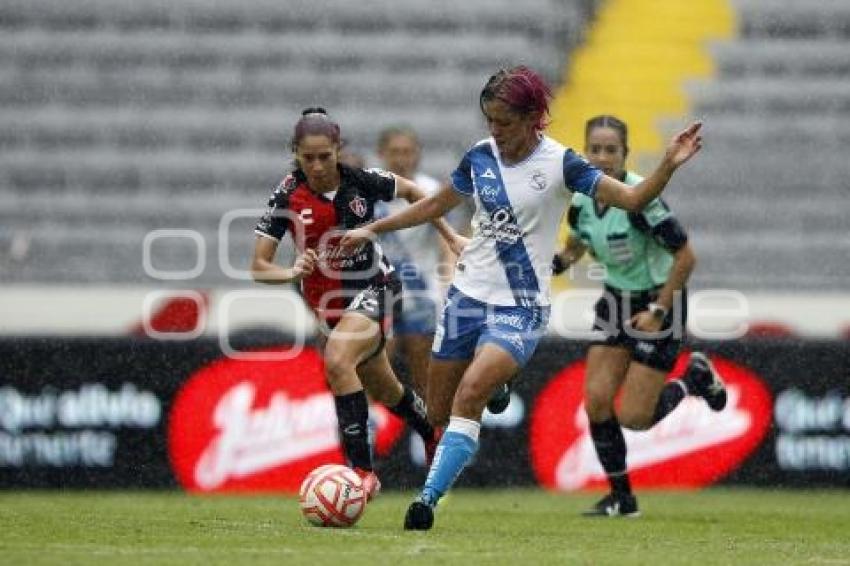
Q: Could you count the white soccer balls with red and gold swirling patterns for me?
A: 1